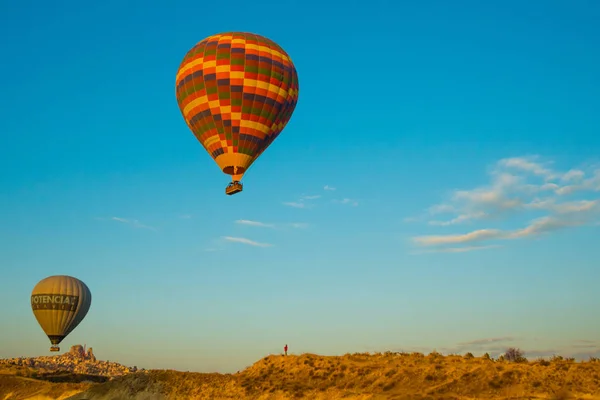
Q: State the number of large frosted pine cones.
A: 0